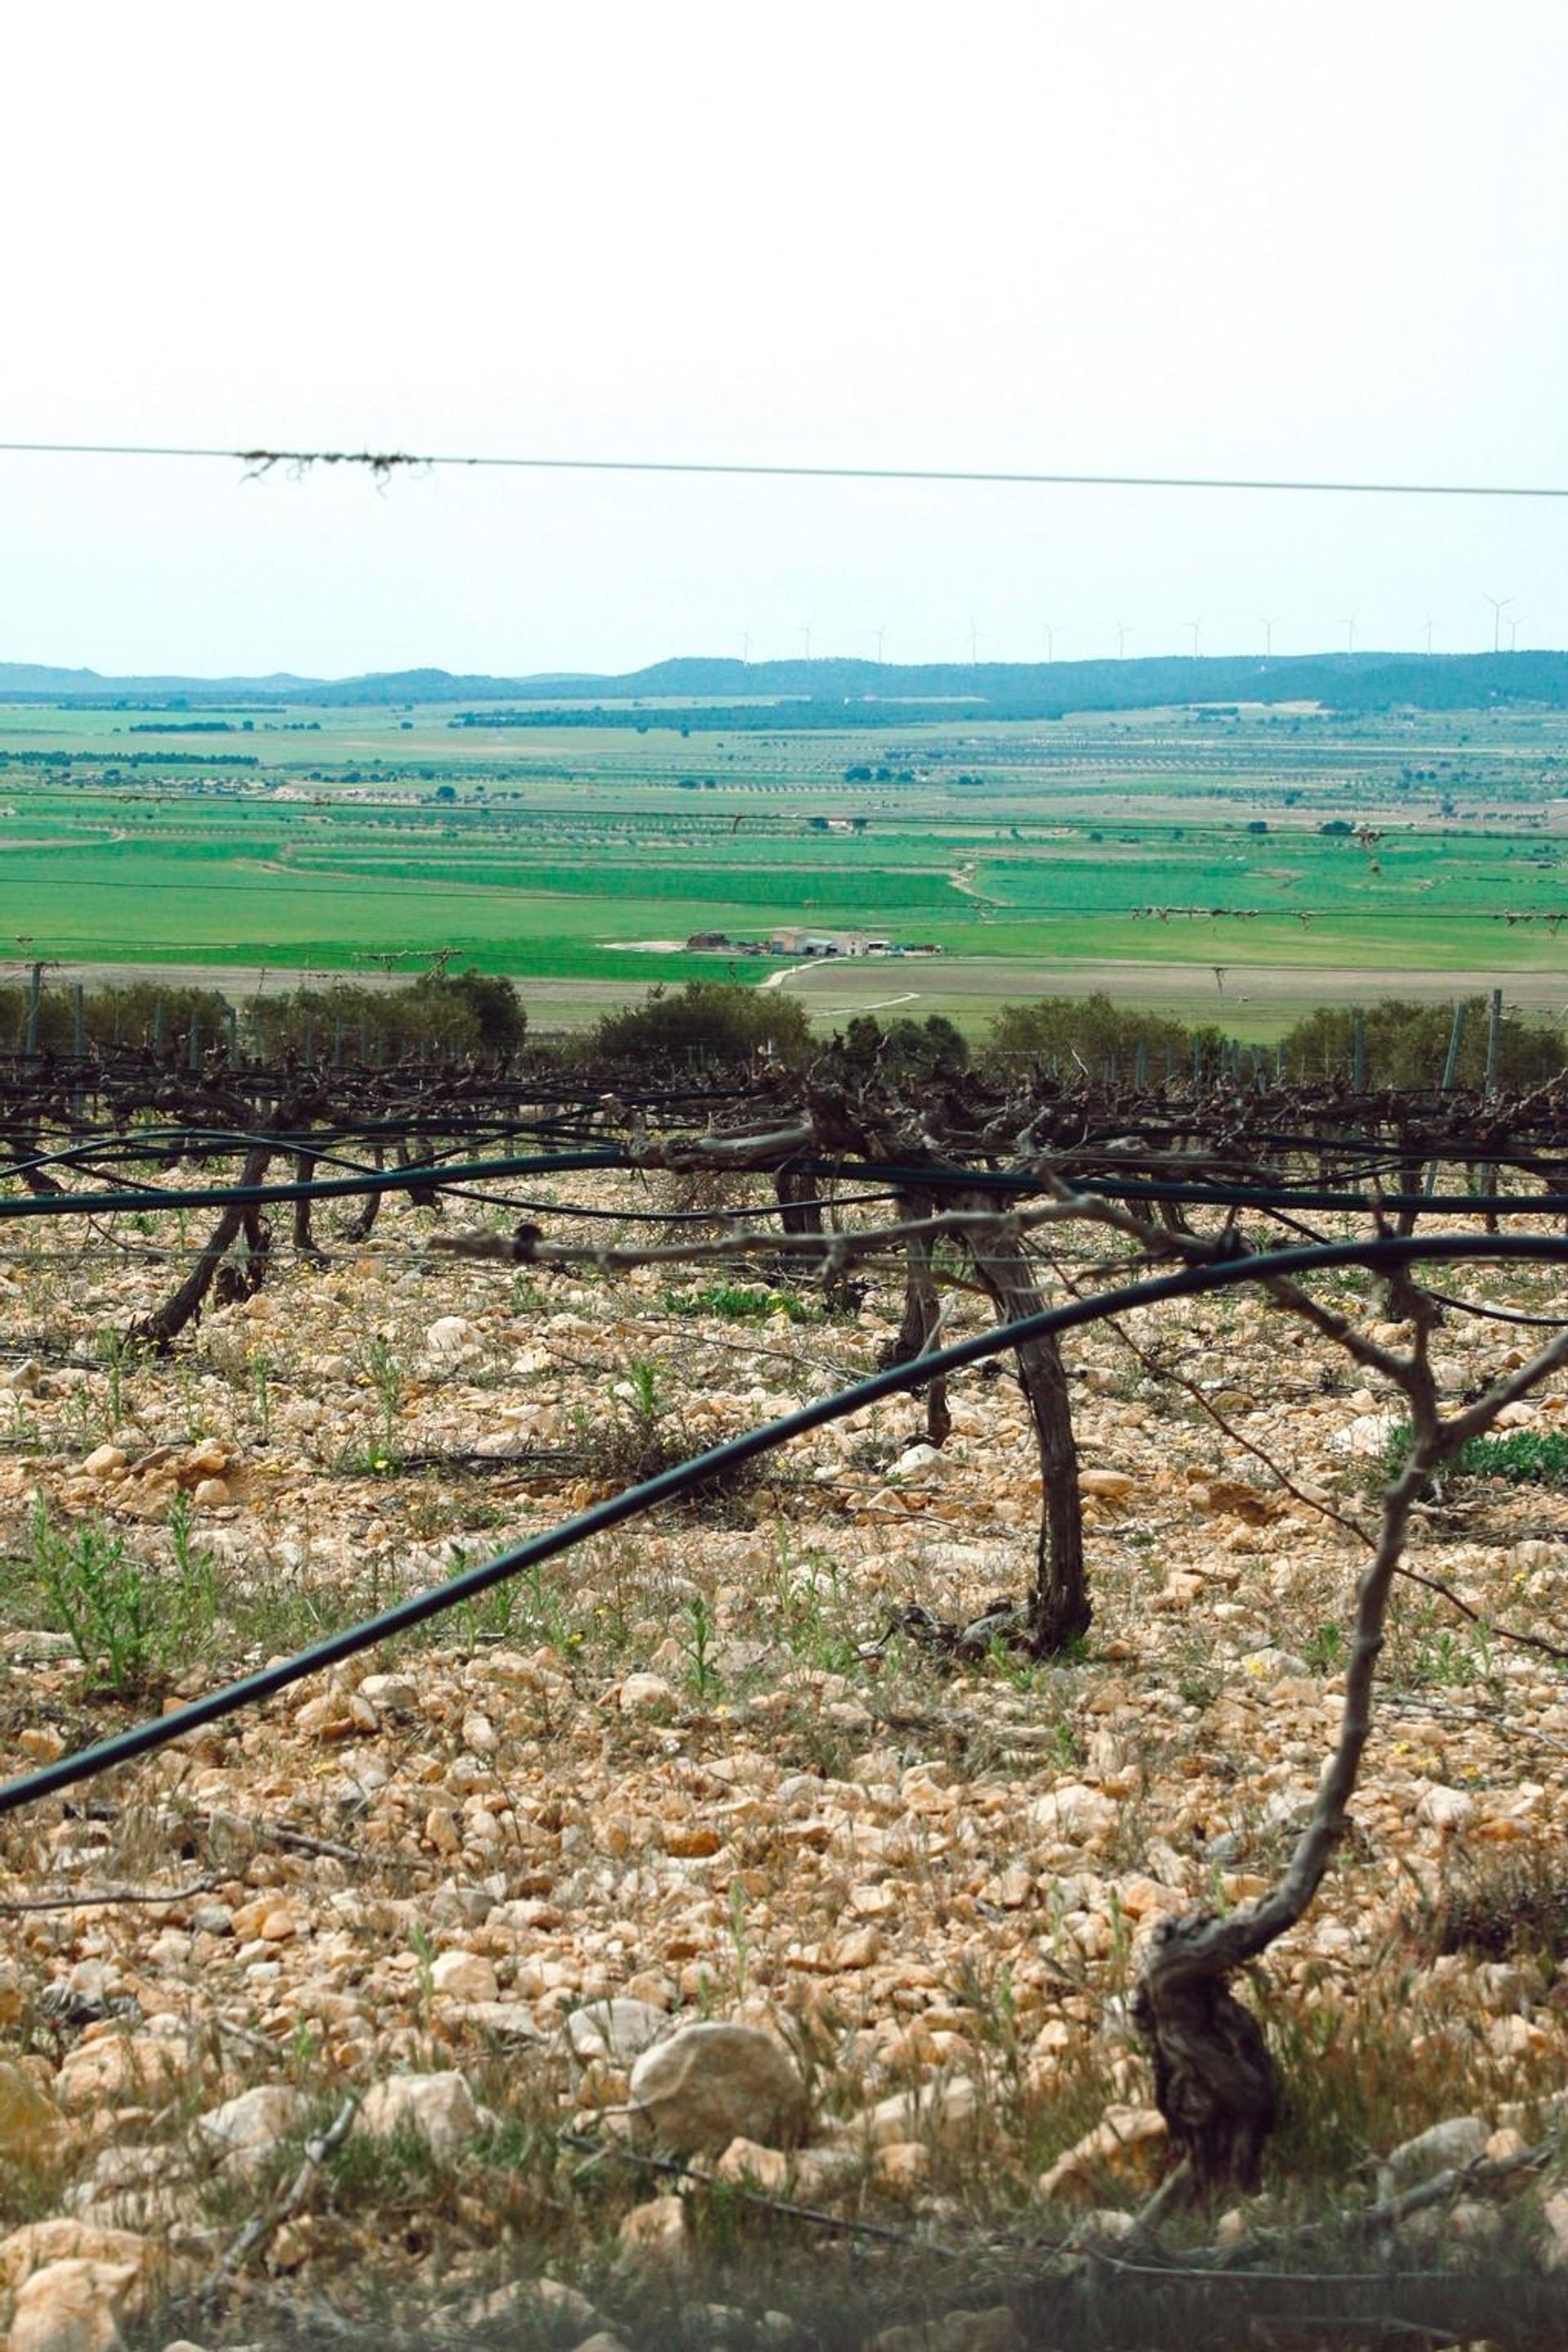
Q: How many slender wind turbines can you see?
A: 12